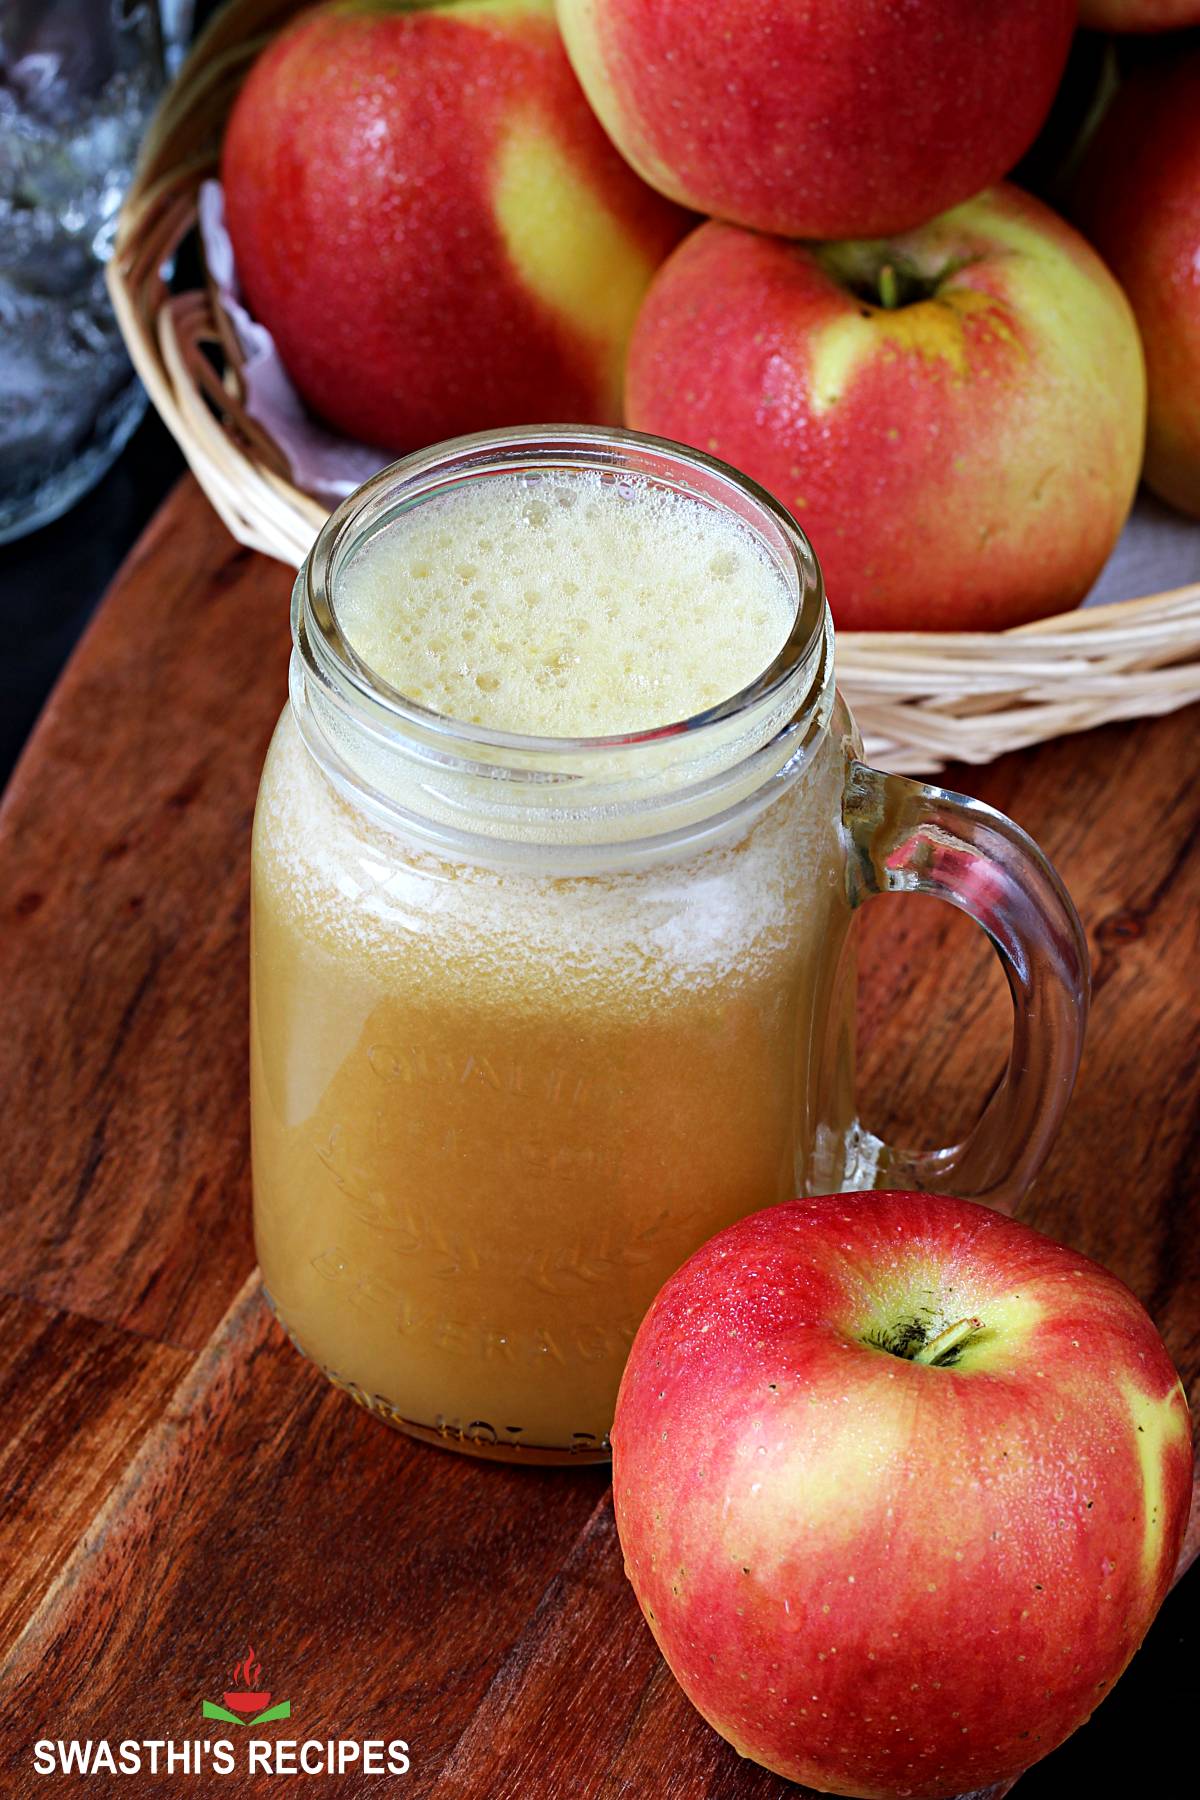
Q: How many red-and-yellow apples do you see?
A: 6